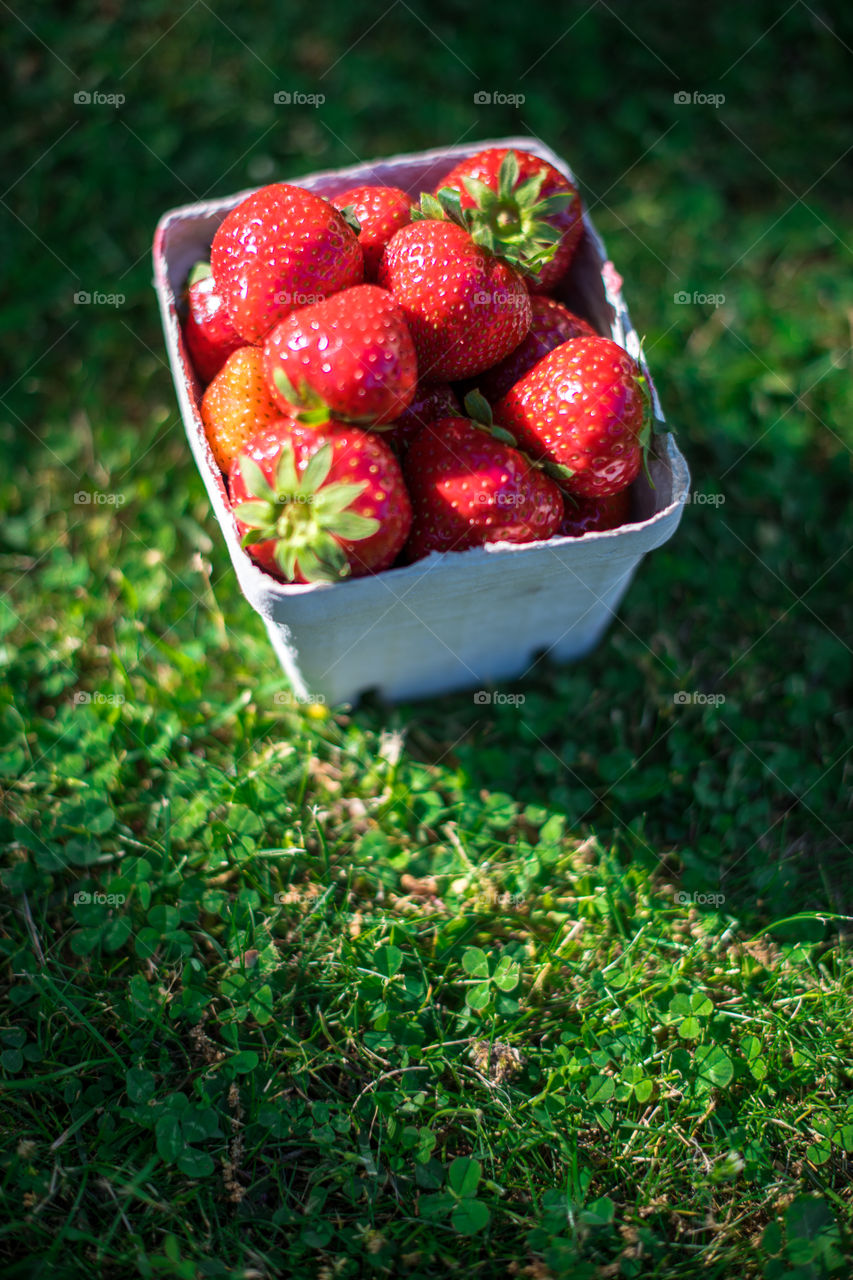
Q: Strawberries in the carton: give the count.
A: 13